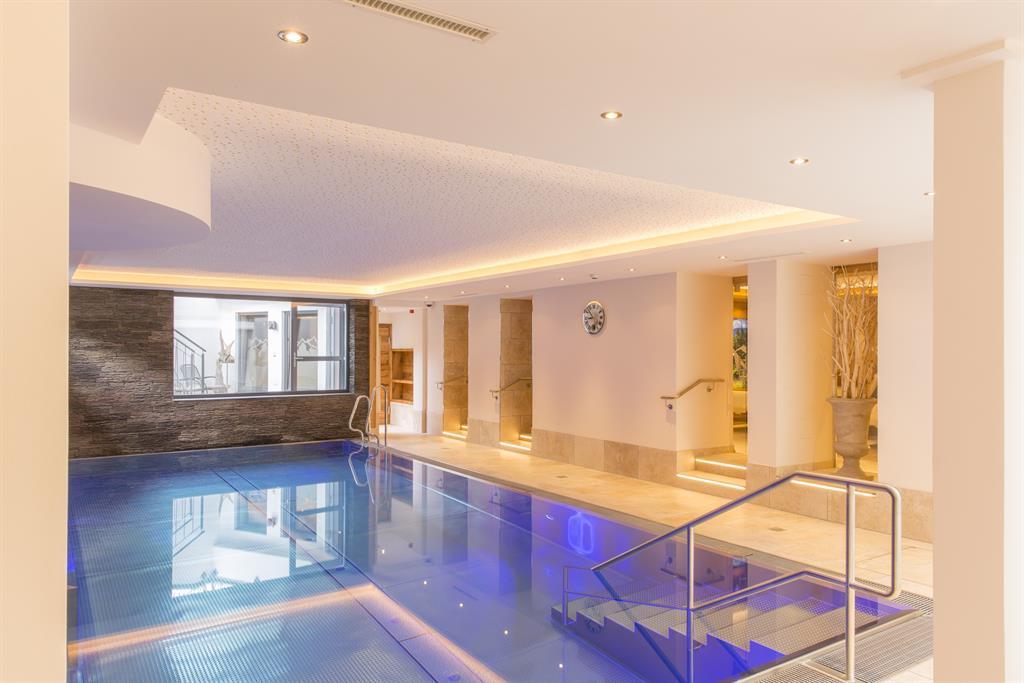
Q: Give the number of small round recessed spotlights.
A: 11